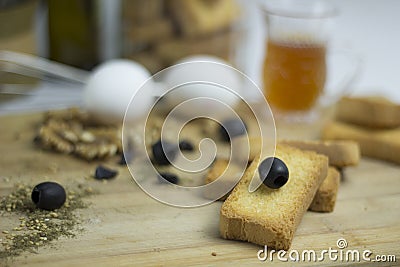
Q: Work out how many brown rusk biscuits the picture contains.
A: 5